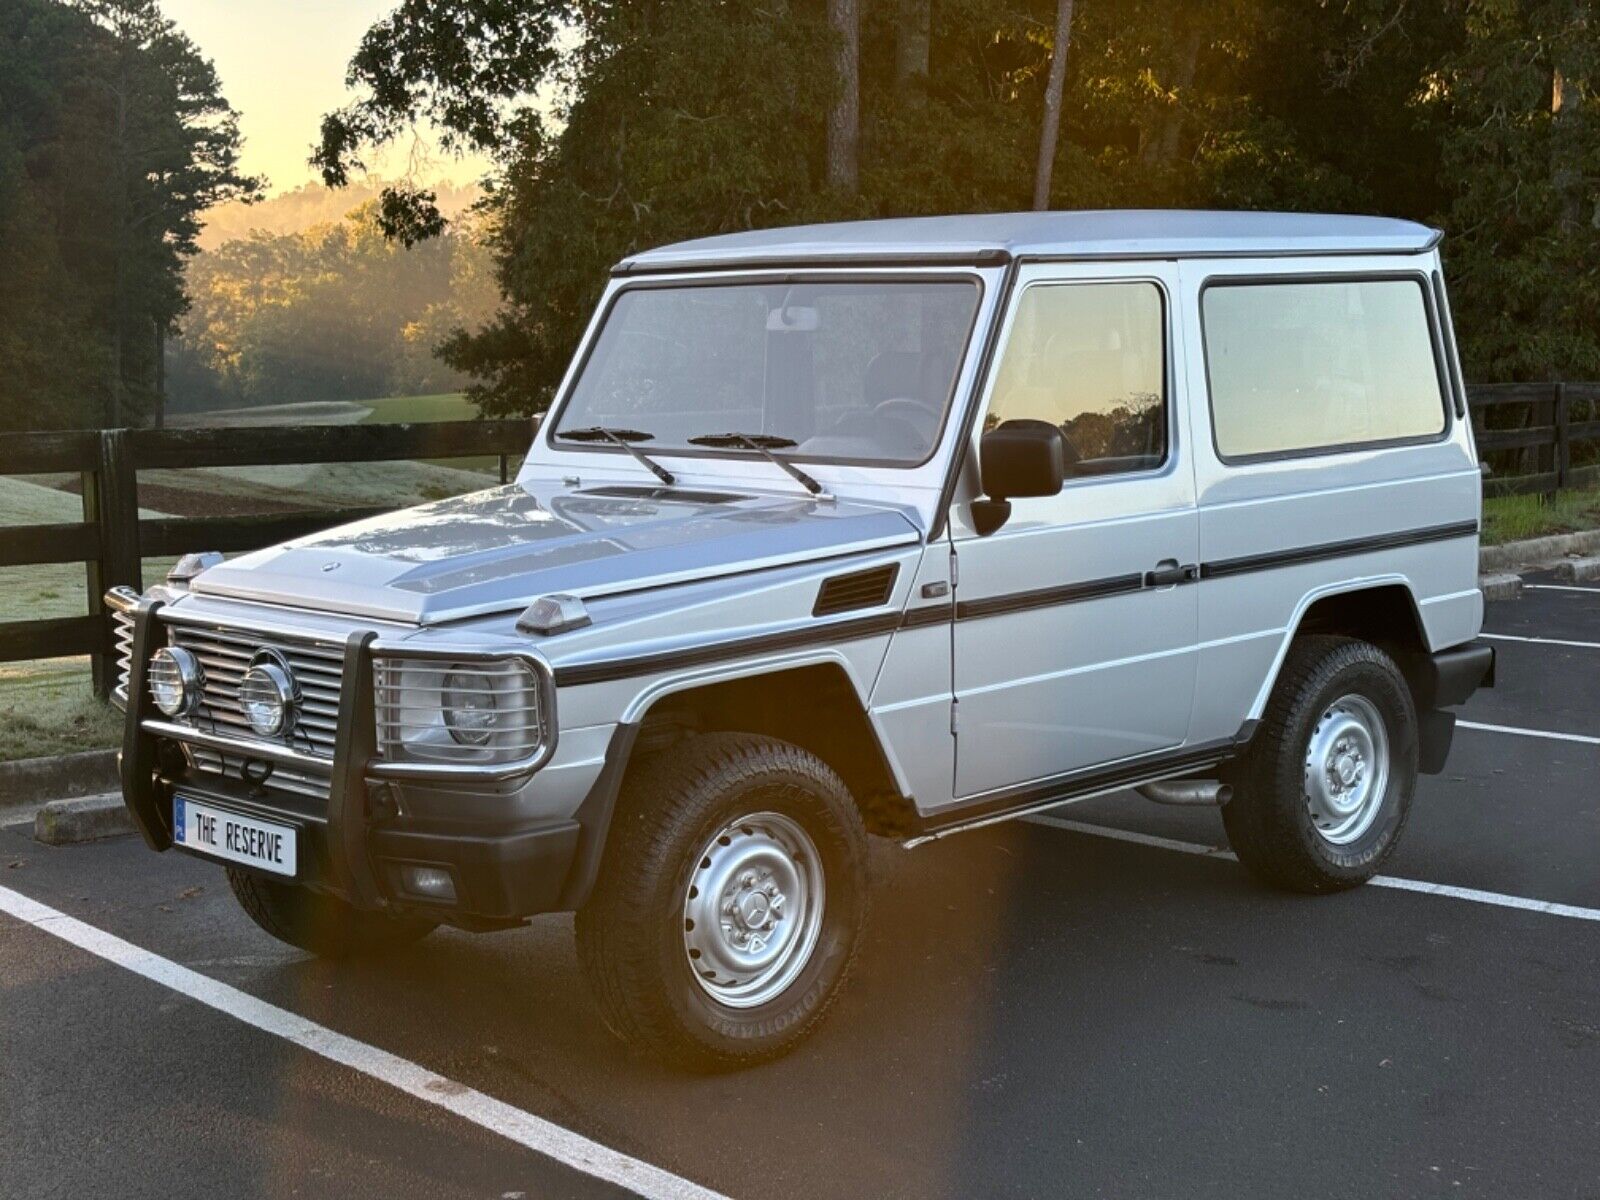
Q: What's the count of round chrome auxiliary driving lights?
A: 2